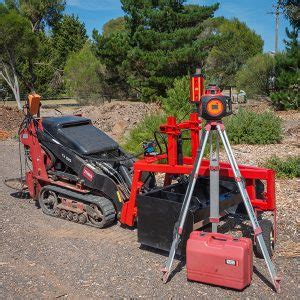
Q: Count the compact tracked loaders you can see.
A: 1